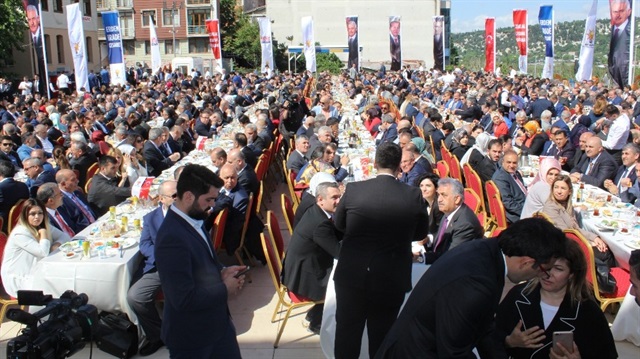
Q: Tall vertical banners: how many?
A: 15